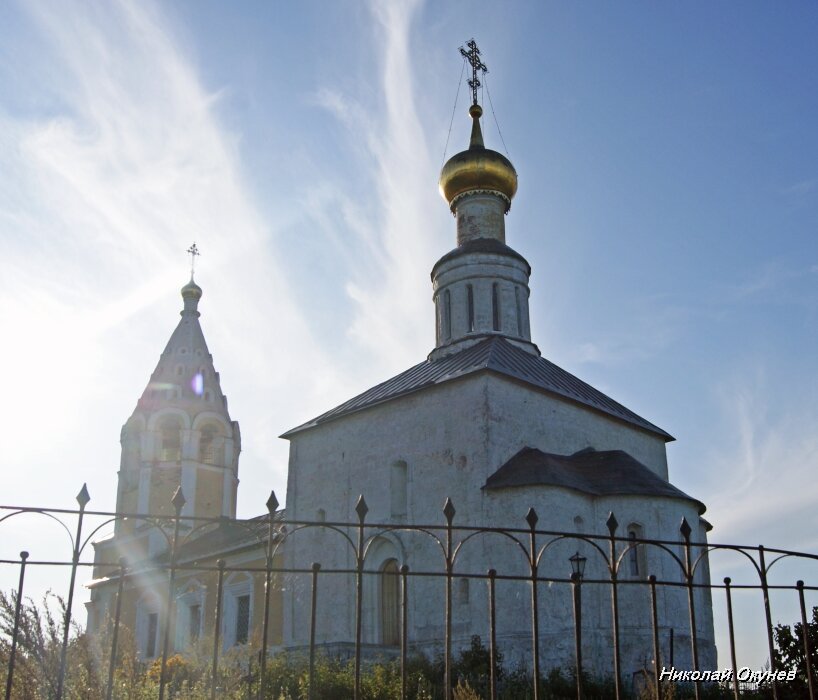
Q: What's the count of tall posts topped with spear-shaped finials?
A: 8